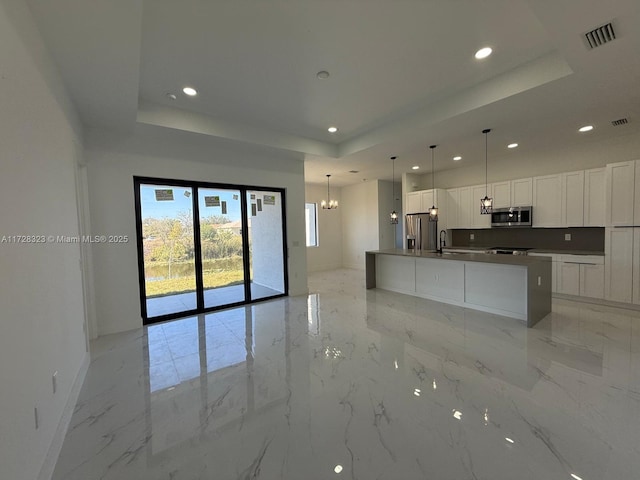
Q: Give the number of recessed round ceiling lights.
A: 7